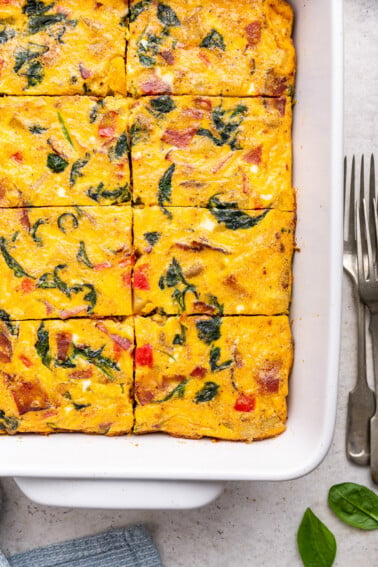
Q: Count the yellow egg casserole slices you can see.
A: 8